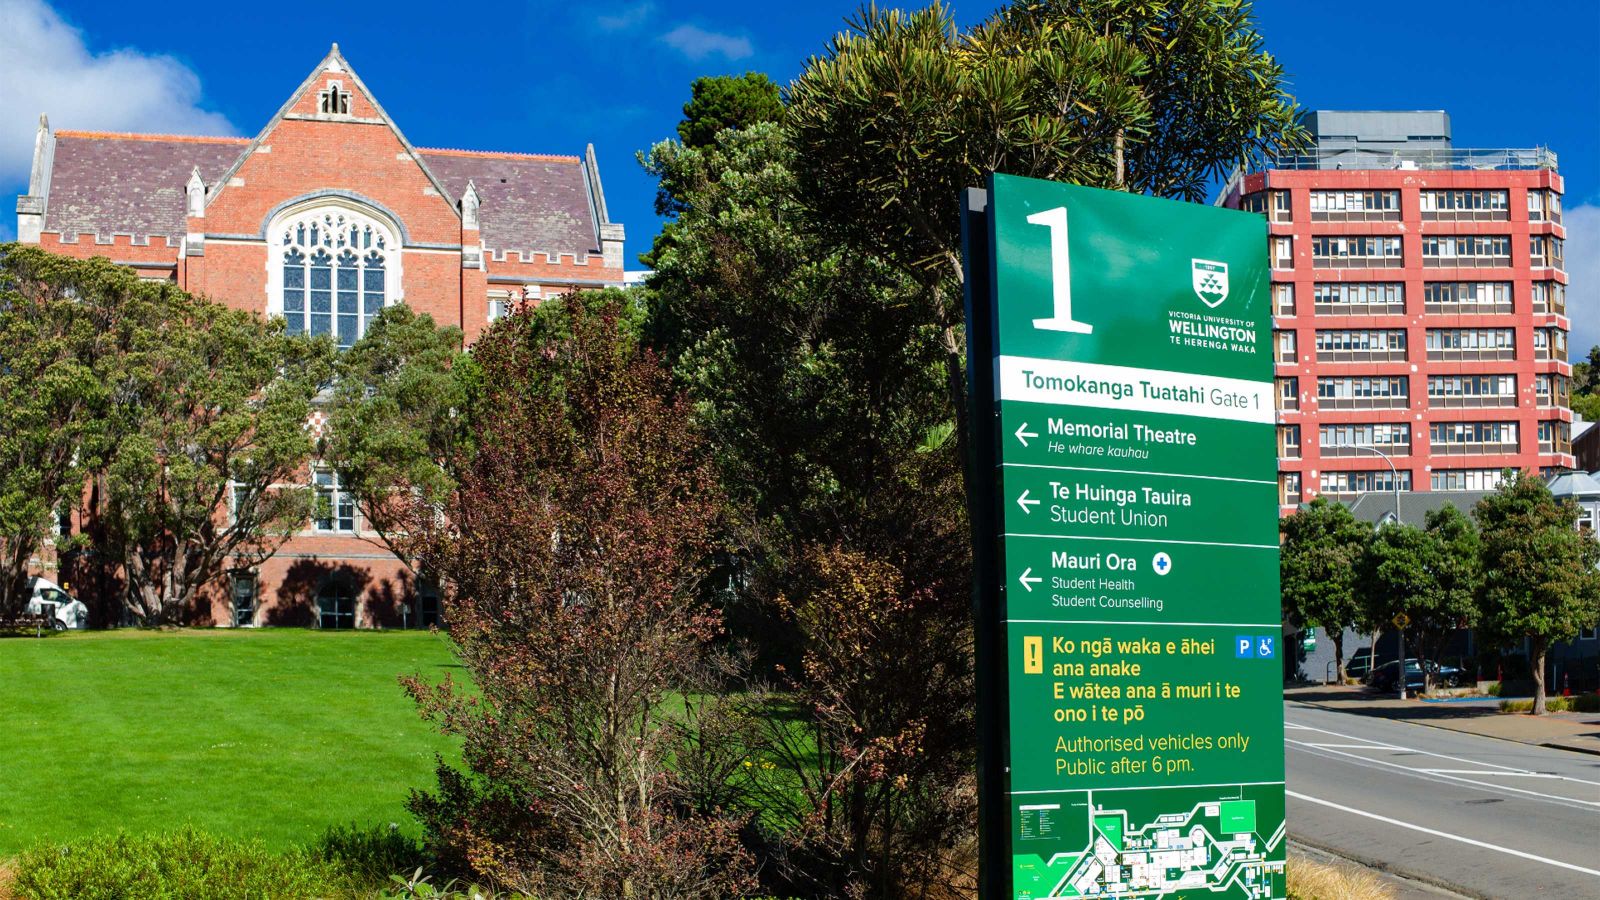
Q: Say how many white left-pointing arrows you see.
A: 3